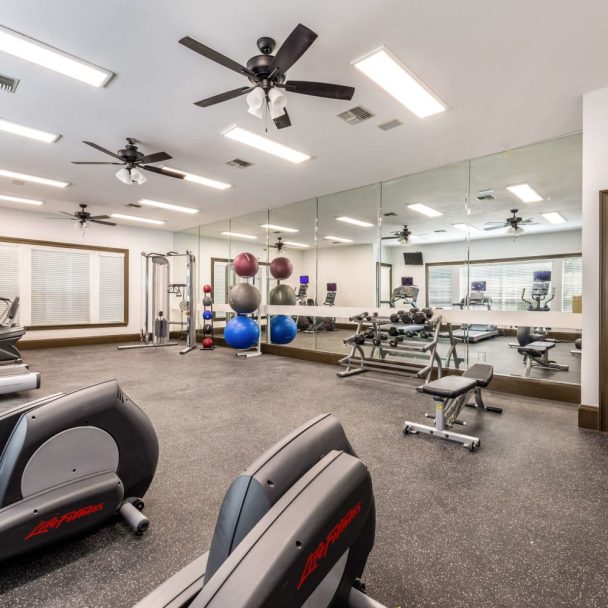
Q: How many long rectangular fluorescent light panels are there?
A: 9